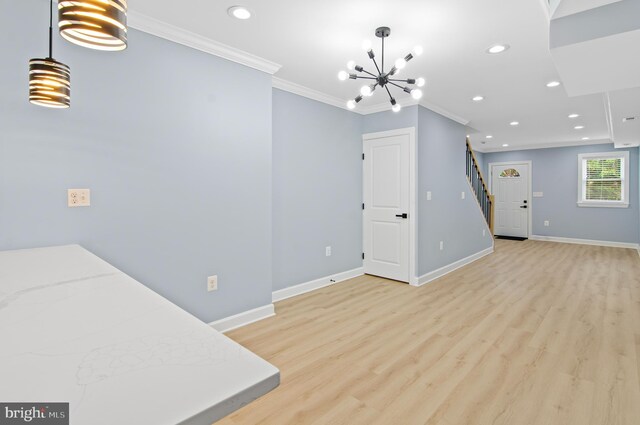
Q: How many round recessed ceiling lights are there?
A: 10